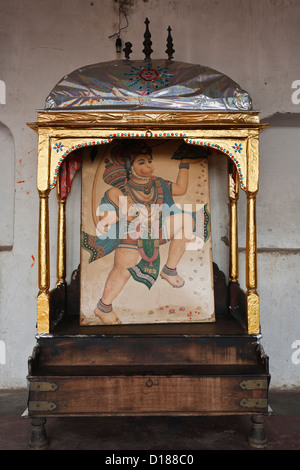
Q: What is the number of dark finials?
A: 3